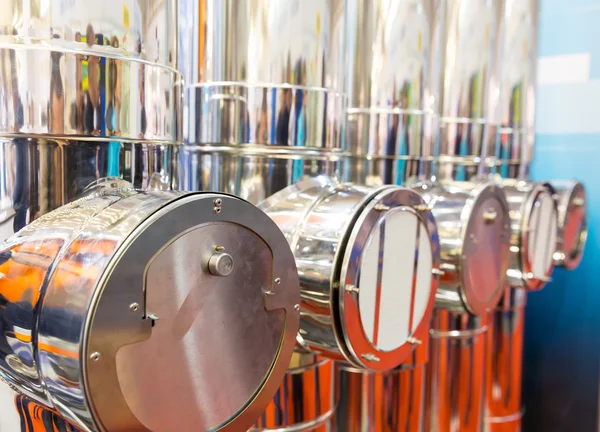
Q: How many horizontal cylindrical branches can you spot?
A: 5